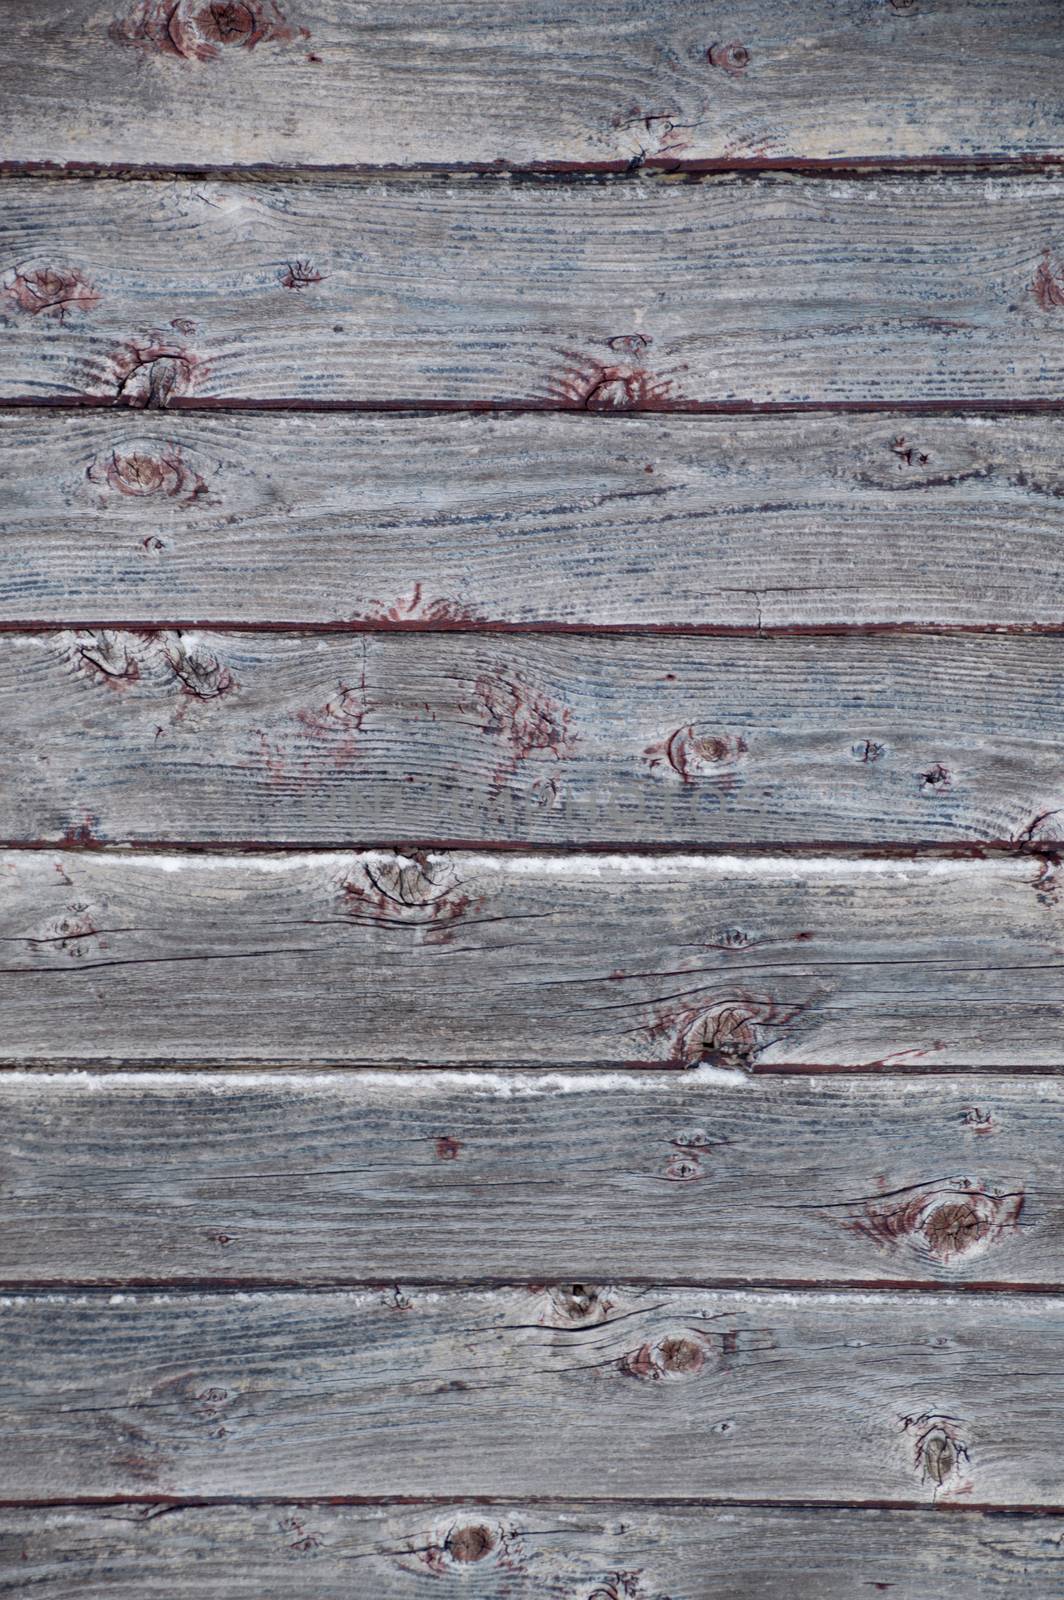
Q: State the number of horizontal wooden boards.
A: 8